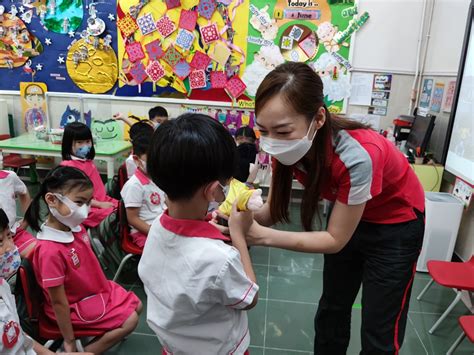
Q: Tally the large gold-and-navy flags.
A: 0